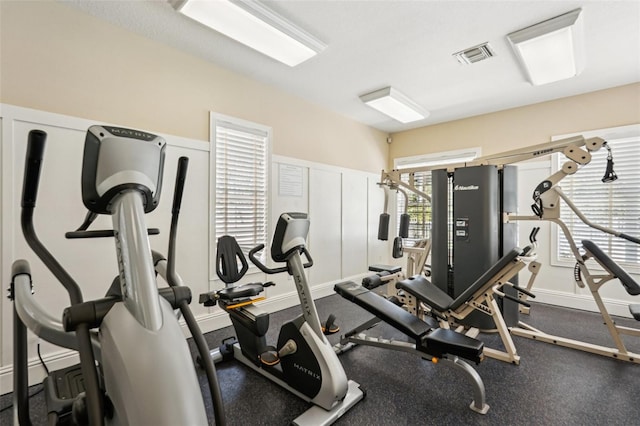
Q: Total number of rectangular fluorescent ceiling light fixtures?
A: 3